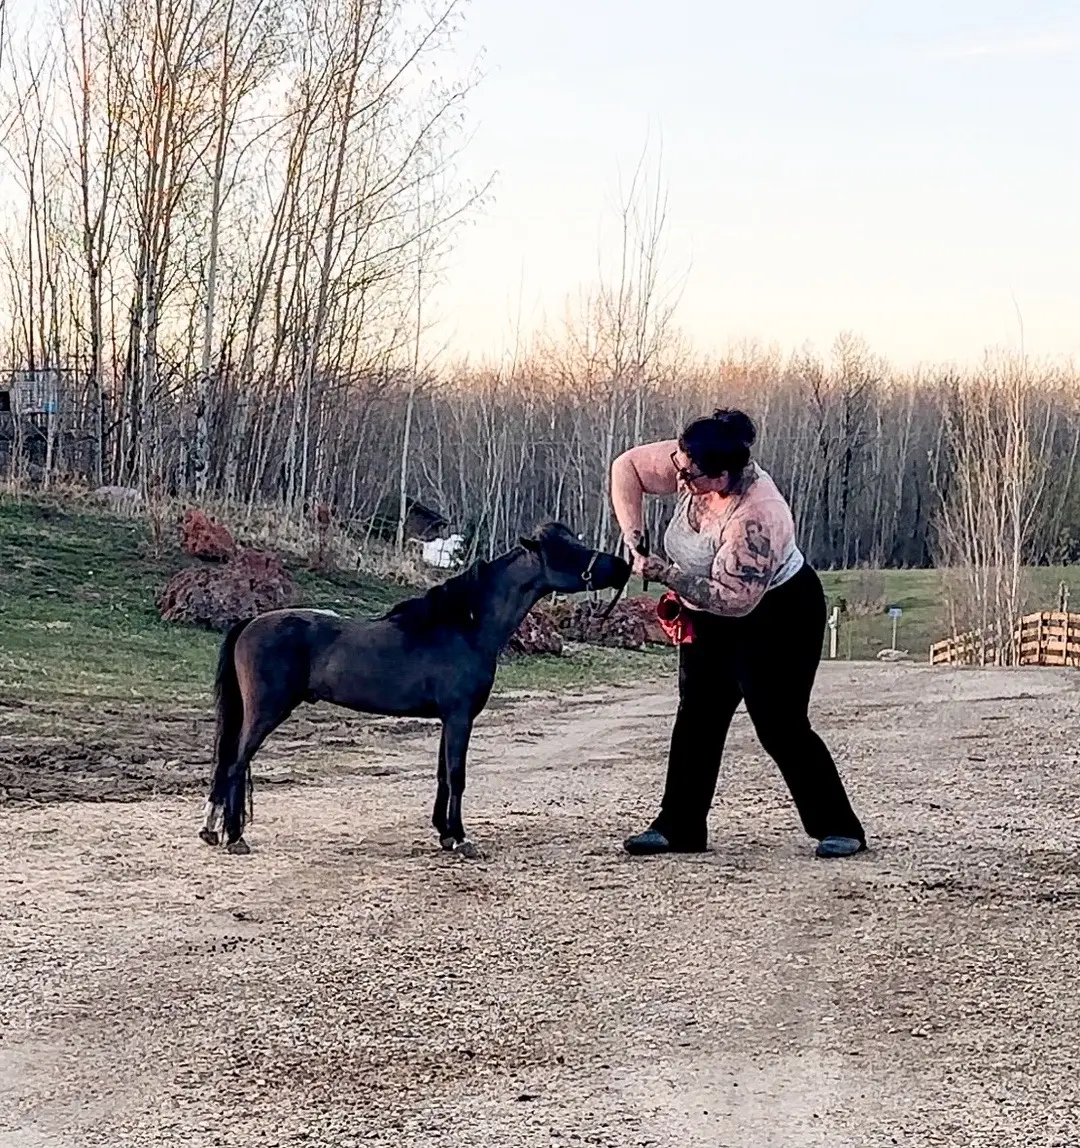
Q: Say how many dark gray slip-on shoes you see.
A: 2